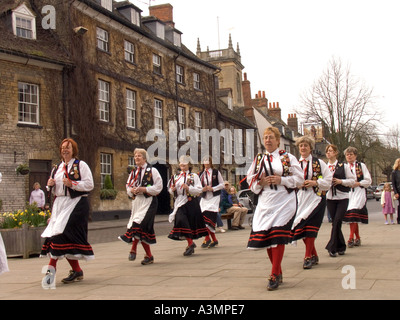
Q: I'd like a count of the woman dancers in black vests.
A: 8